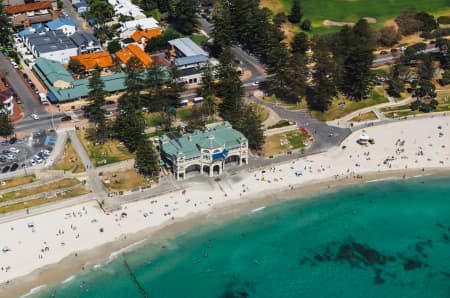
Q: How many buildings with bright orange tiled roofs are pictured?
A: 3